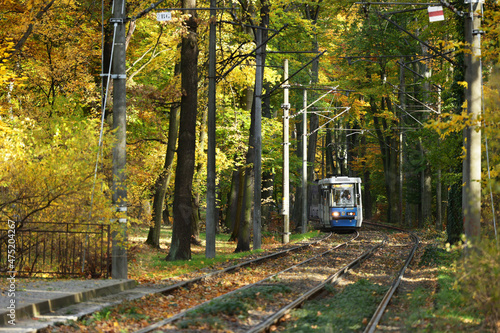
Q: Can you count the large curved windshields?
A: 1